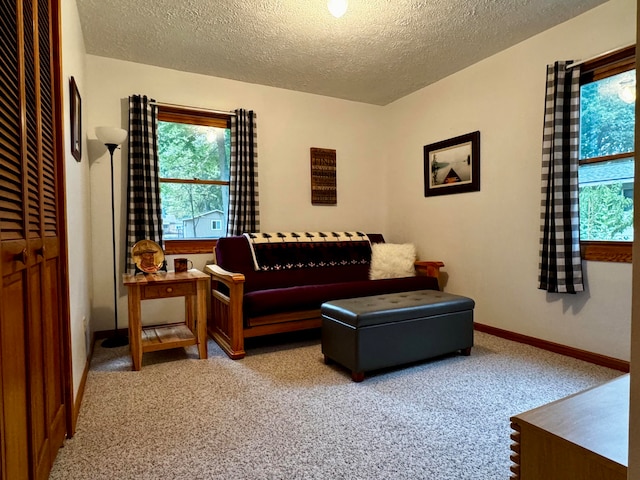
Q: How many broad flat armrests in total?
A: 2